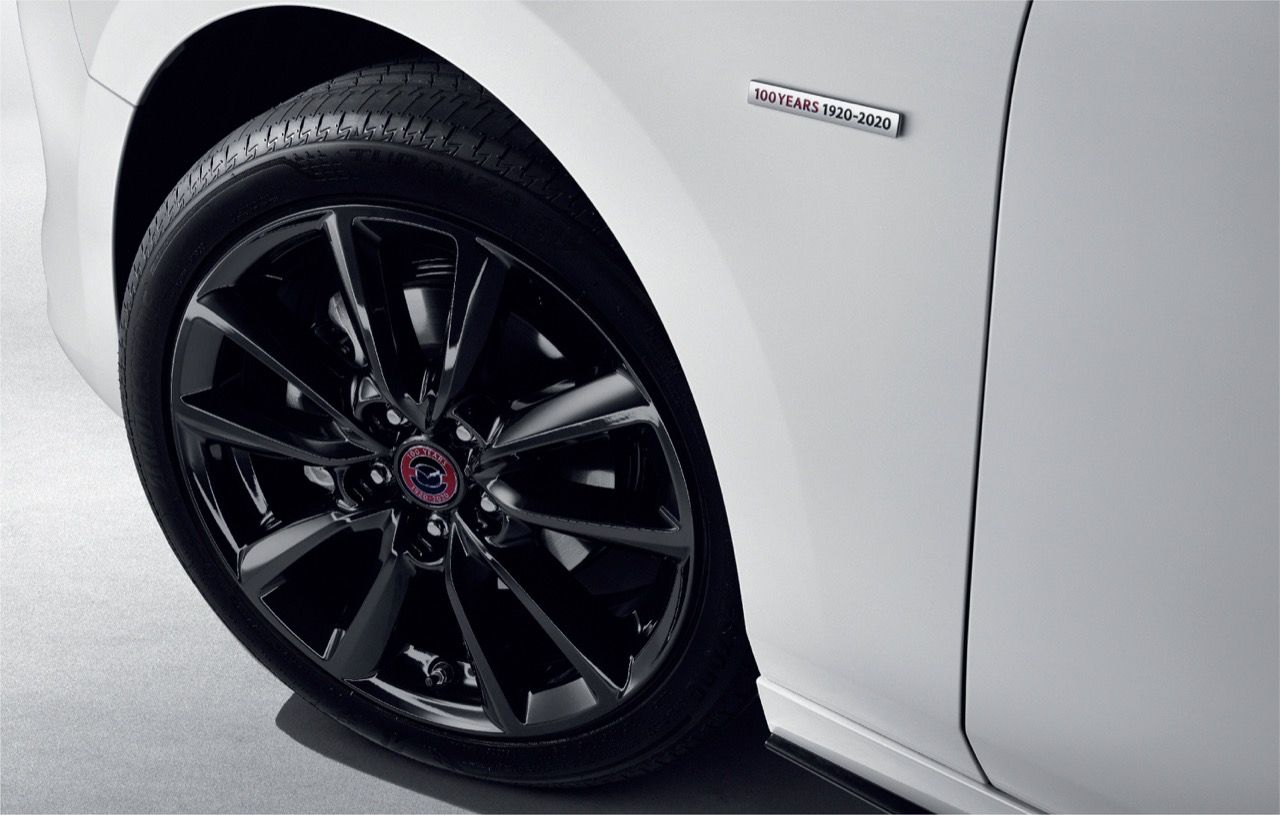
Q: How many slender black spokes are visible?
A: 10